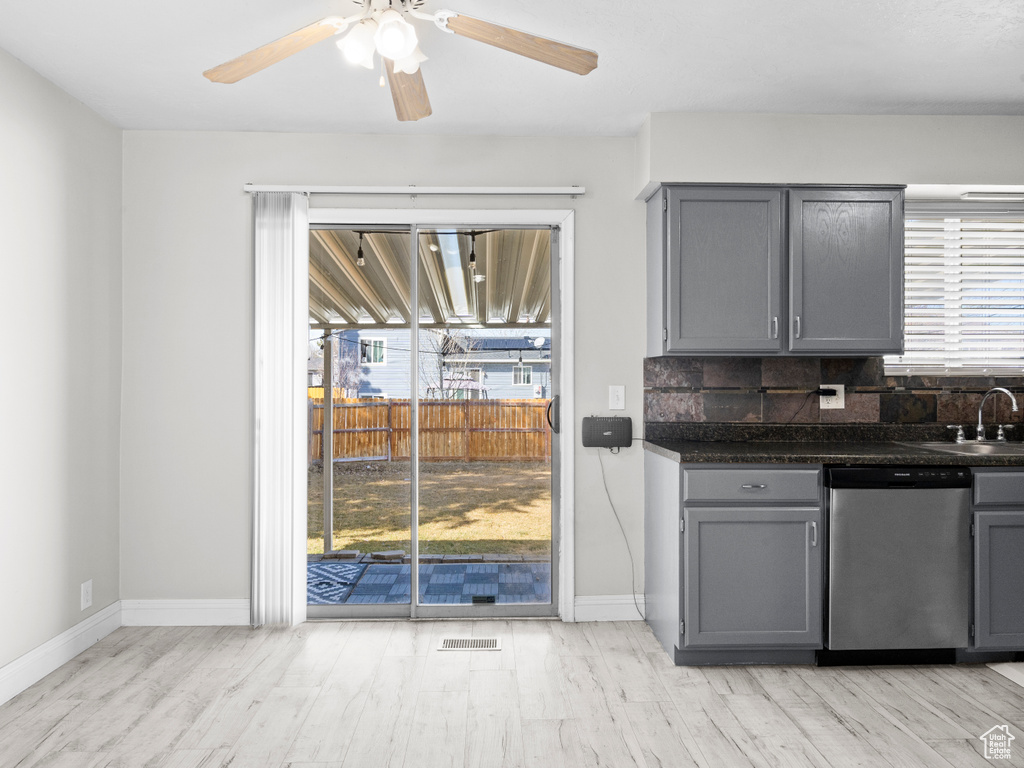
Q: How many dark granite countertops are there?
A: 1